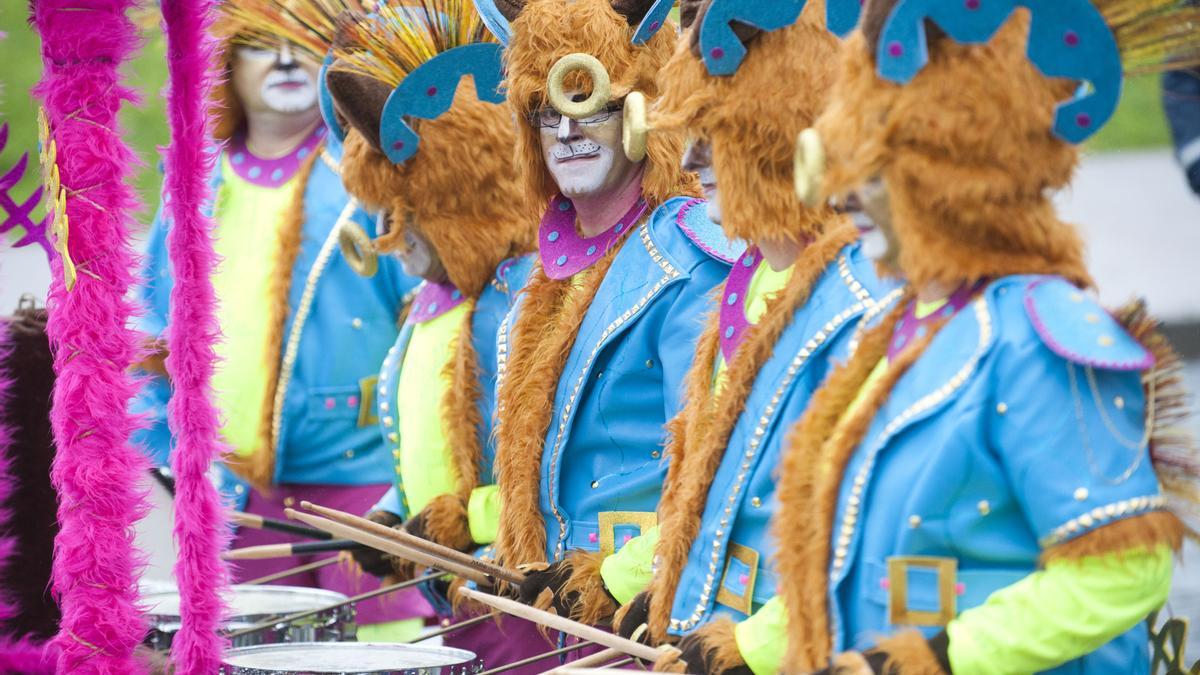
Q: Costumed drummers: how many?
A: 5